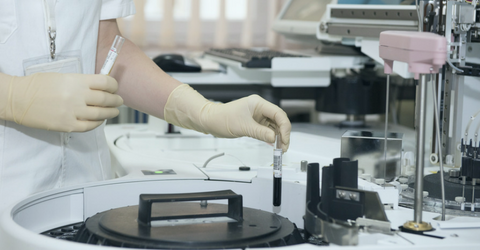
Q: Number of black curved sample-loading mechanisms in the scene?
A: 1